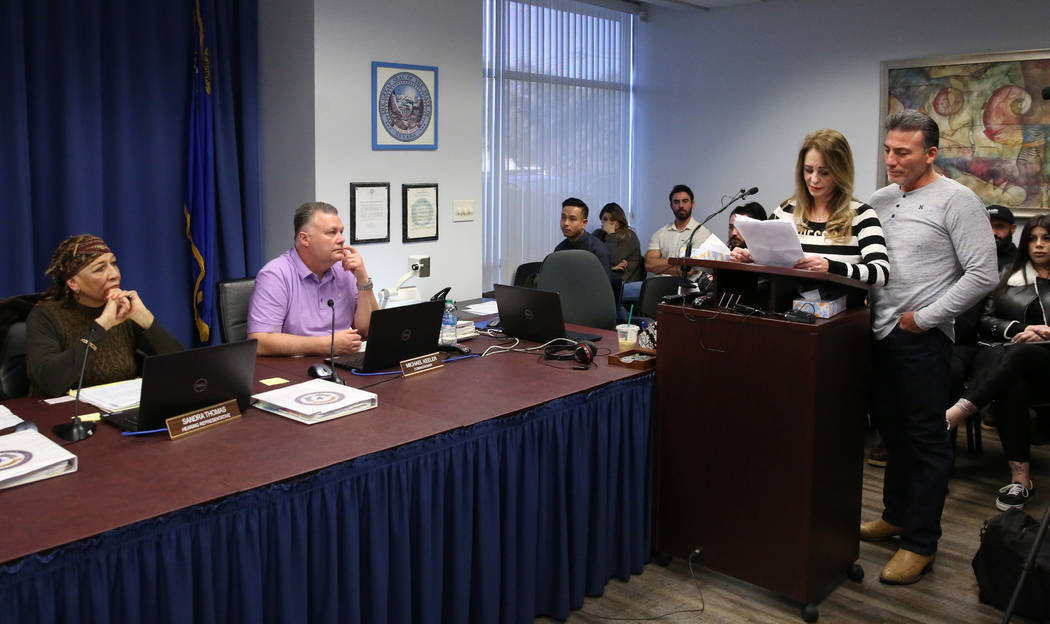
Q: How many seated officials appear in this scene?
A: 2